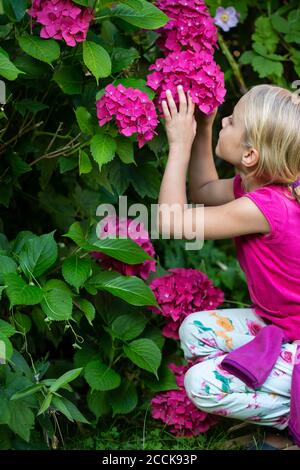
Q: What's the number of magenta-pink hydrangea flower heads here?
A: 7